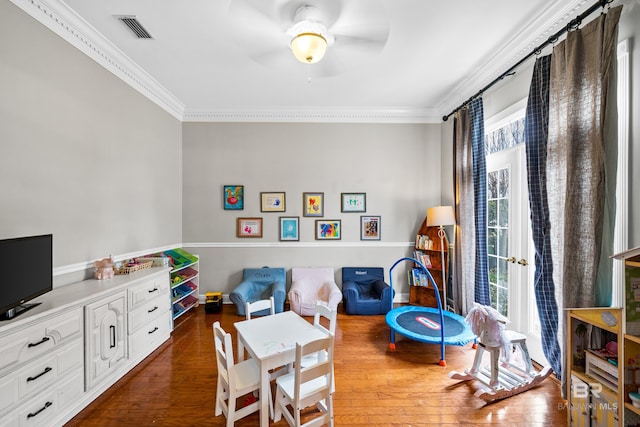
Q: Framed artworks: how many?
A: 8